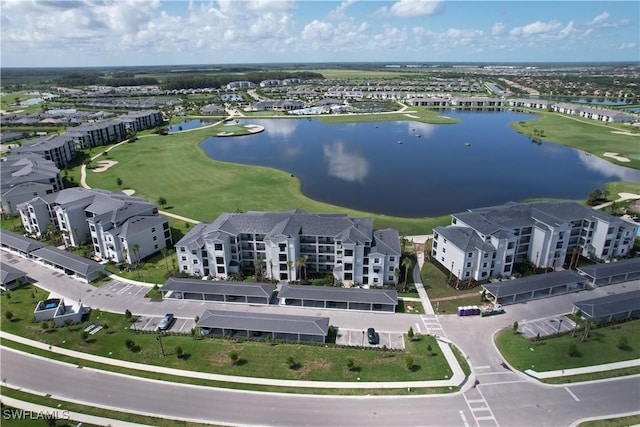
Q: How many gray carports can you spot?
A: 9